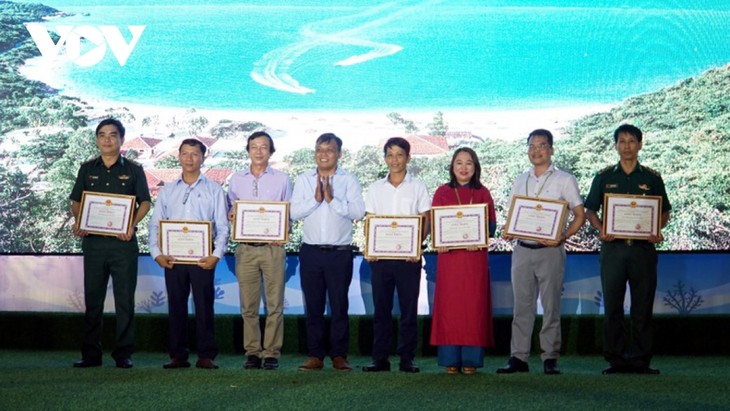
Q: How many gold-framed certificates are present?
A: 7